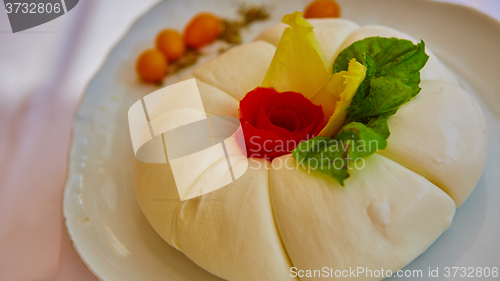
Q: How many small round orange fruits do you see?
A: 4